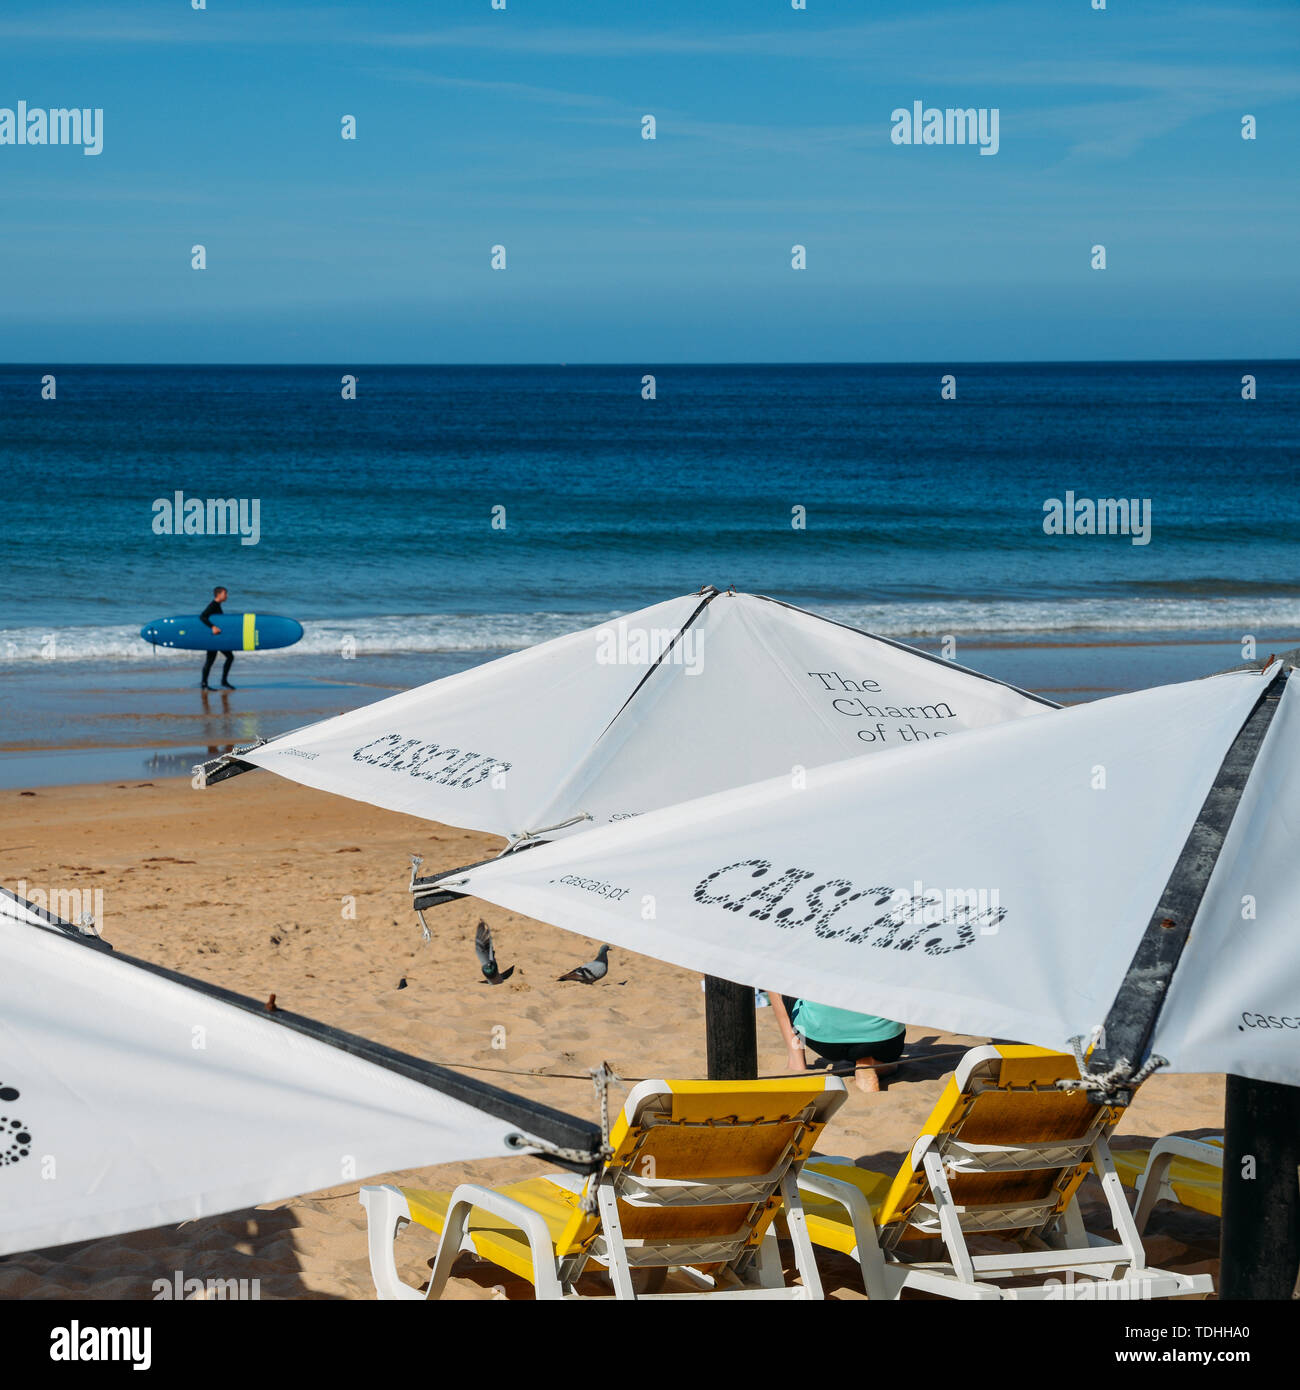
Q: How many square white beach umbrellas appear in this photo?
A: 3